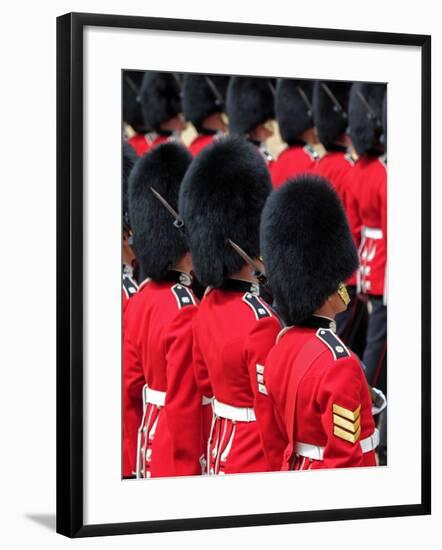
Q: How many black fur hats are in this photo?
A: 11